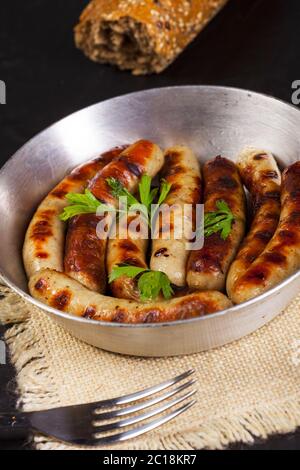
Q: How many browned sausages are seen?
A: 8